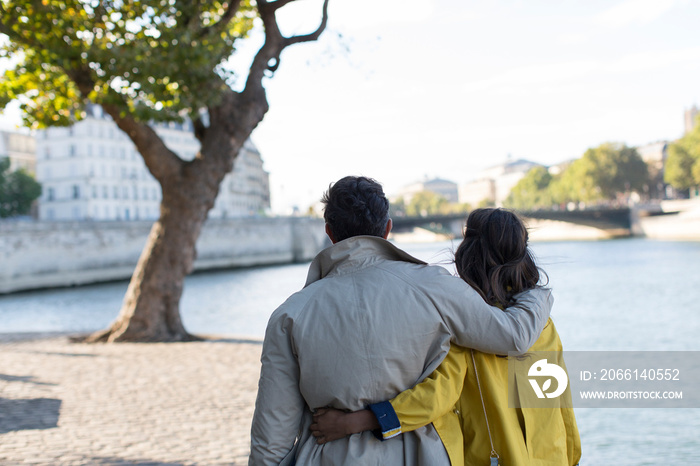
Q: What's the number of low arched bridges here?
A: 1